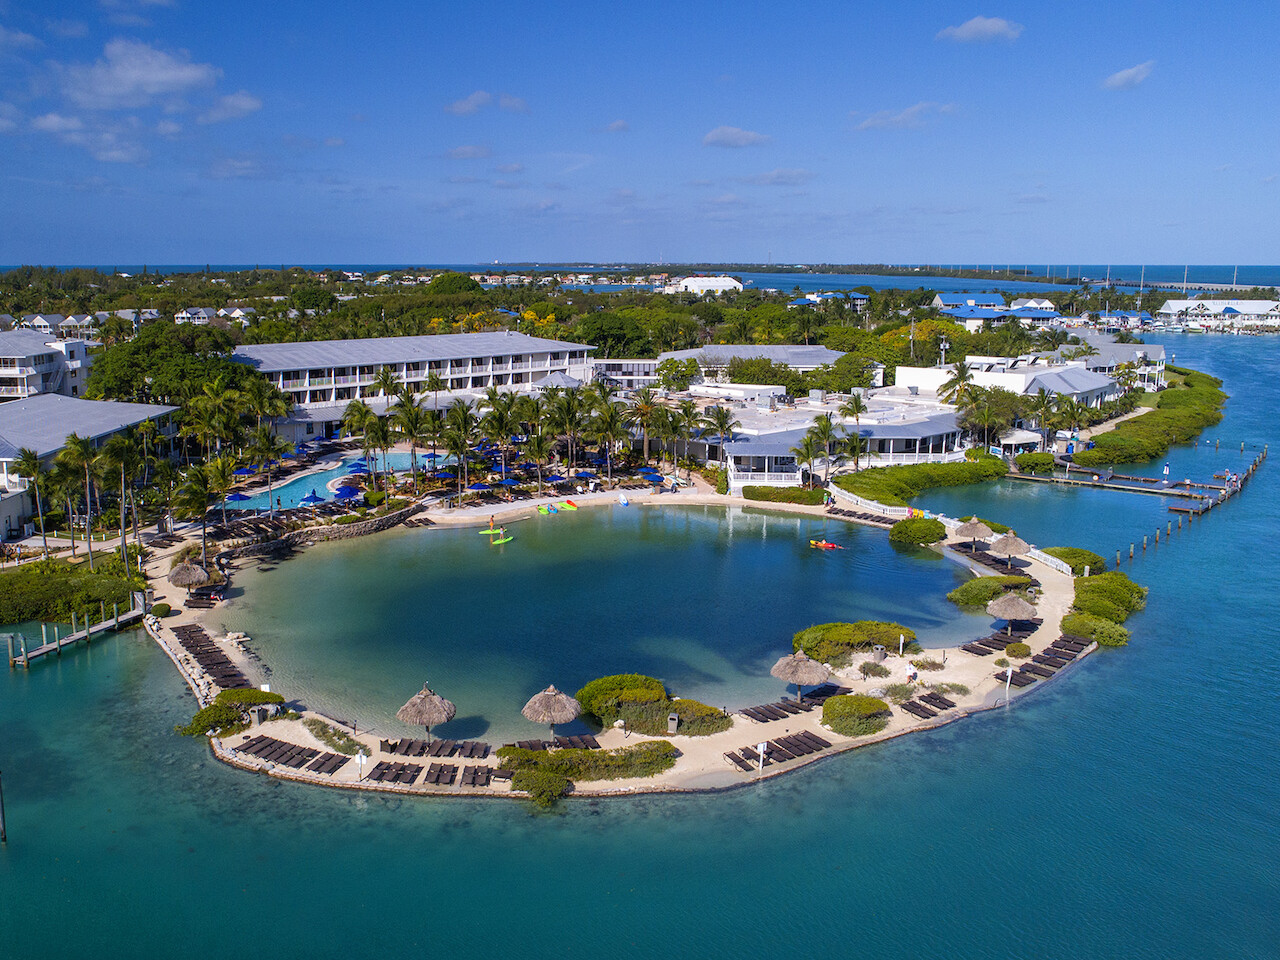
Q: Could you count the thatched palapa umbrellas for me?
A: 7